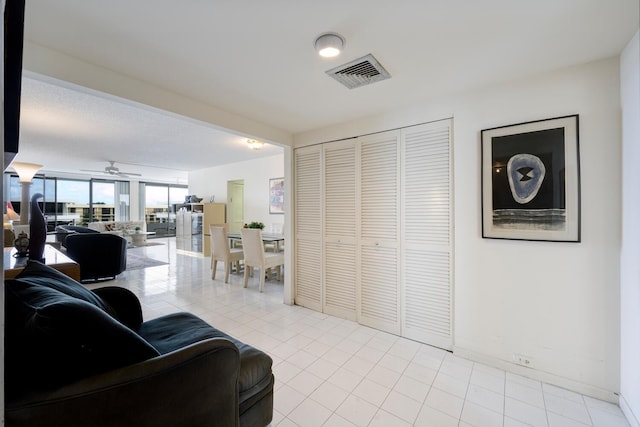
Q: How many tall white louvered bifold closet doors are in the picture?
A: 4